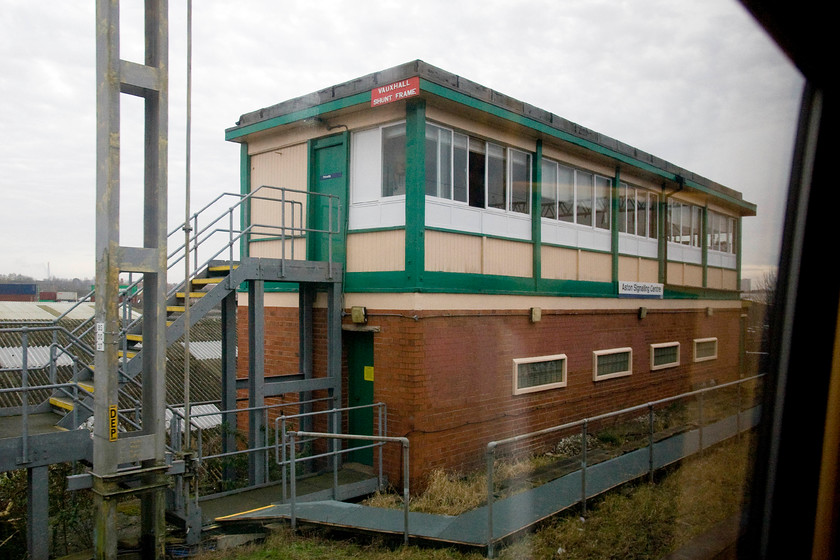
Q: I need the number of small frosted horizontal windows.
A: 4